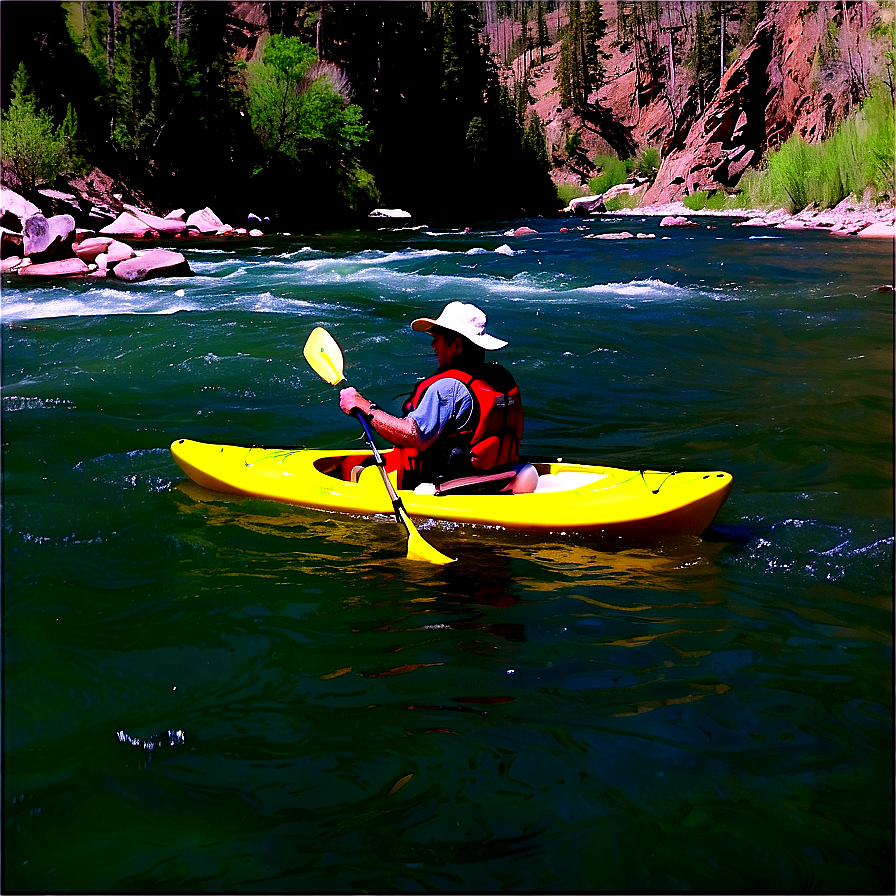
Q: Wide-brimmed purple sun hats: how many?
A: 0